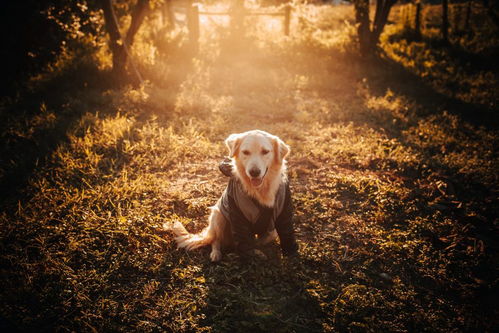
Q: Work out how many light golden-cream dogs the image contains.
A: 1